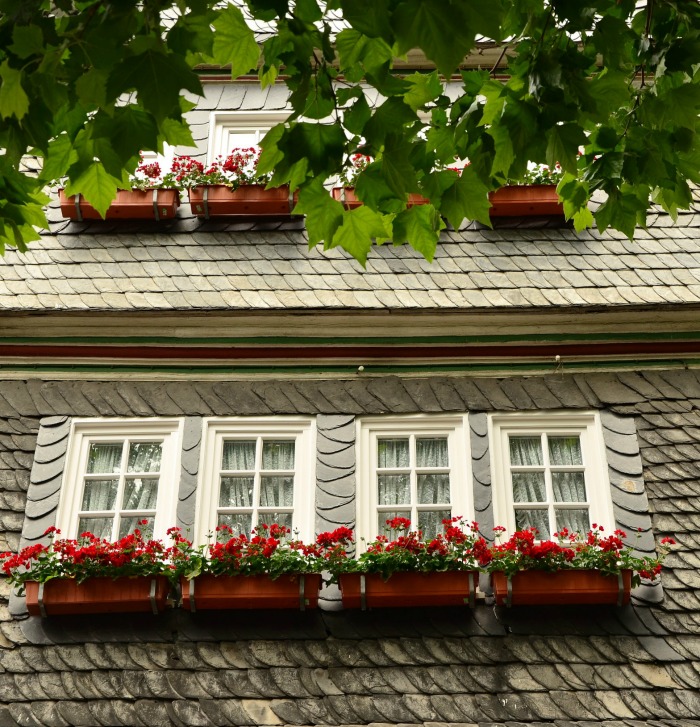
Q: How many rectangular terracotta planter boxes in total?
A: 8